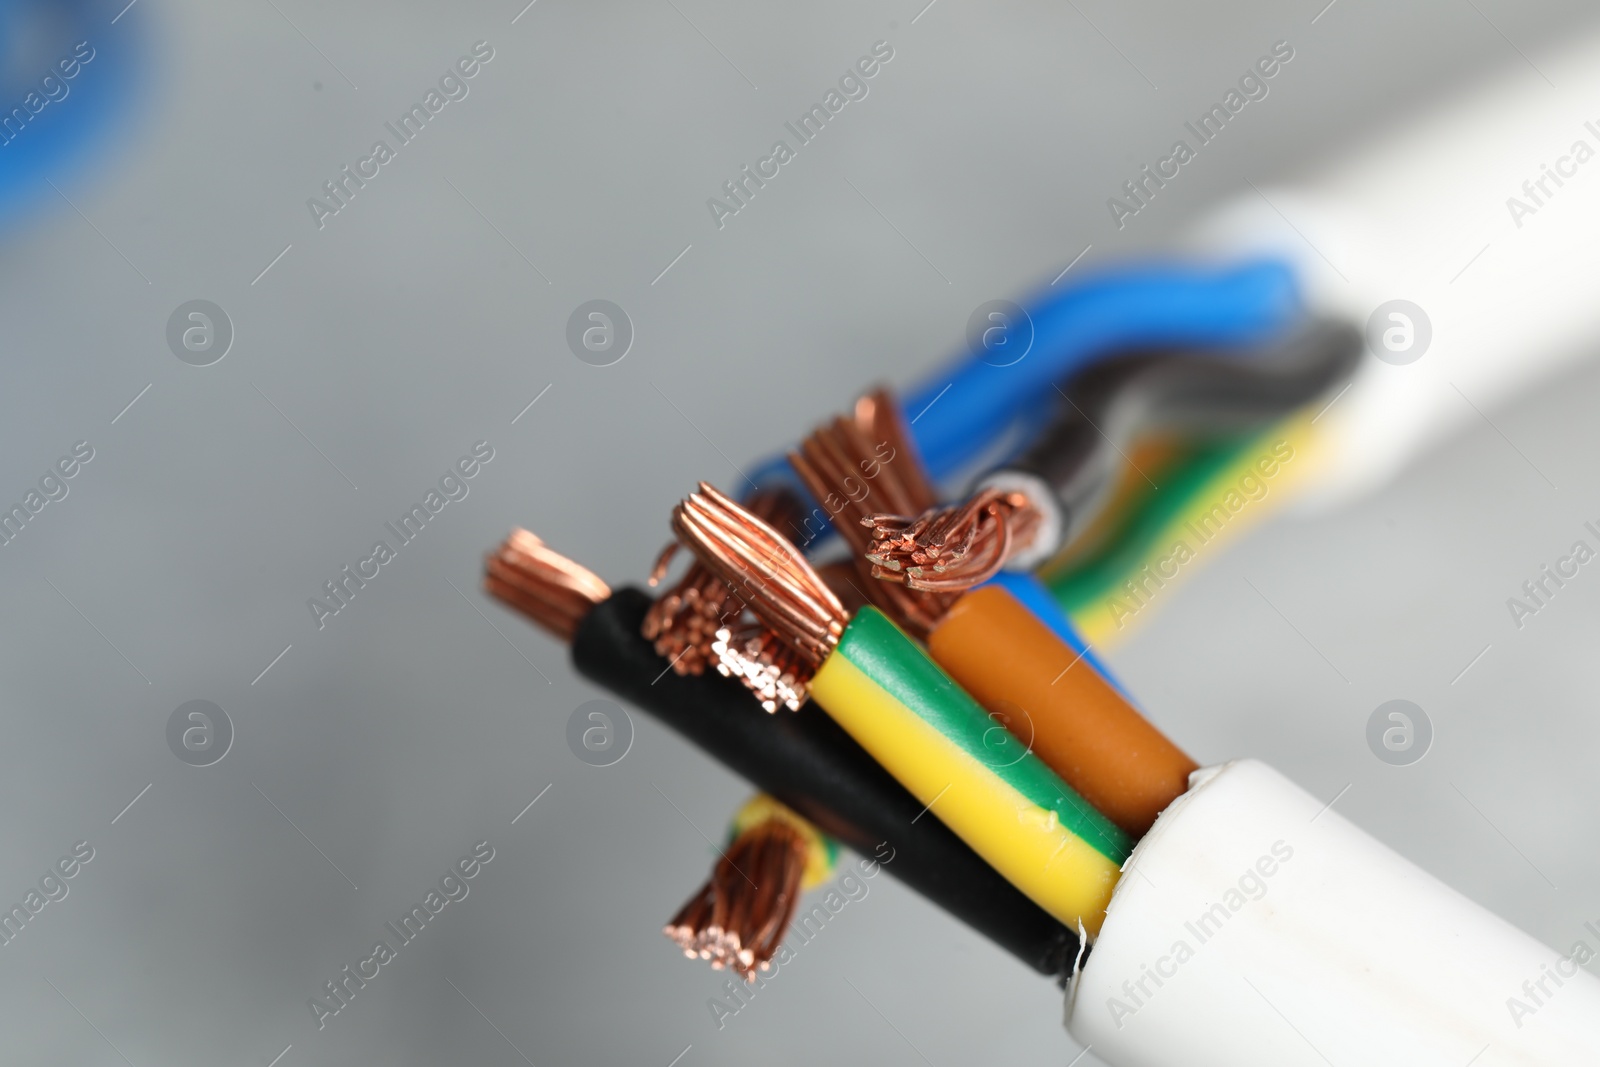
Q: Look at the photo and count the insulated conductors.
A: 8